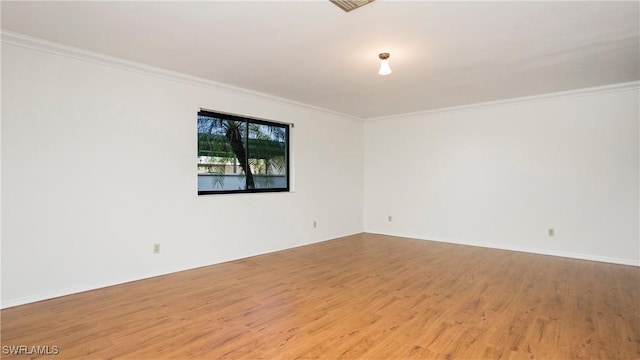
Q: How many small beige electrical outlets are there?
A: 4